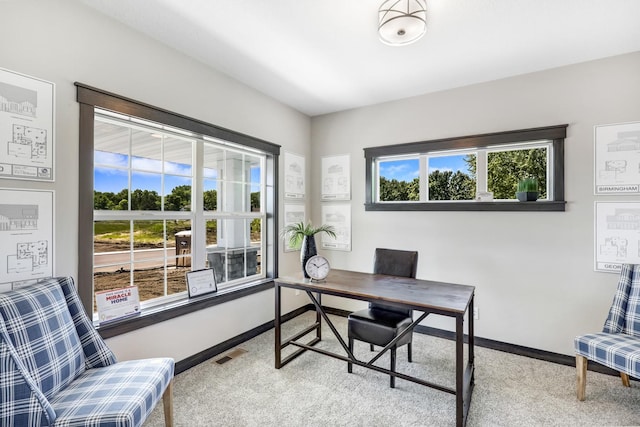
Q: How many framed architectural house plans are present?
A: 8